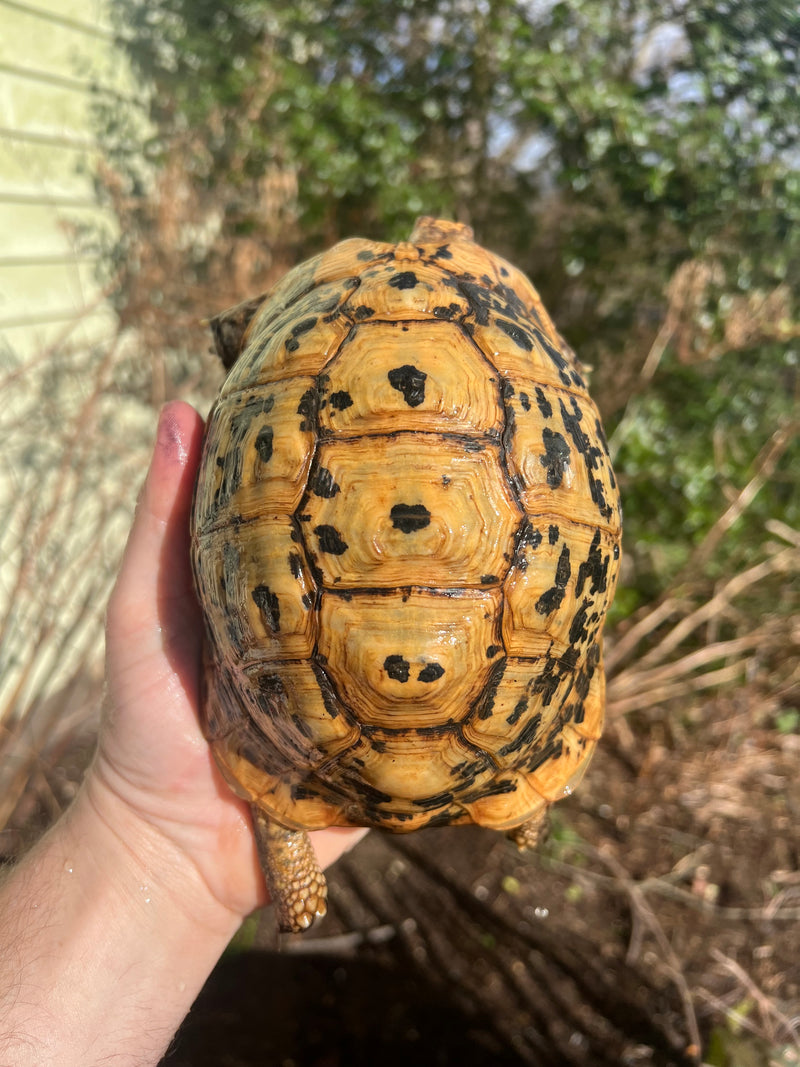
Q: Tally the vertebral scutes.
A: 5